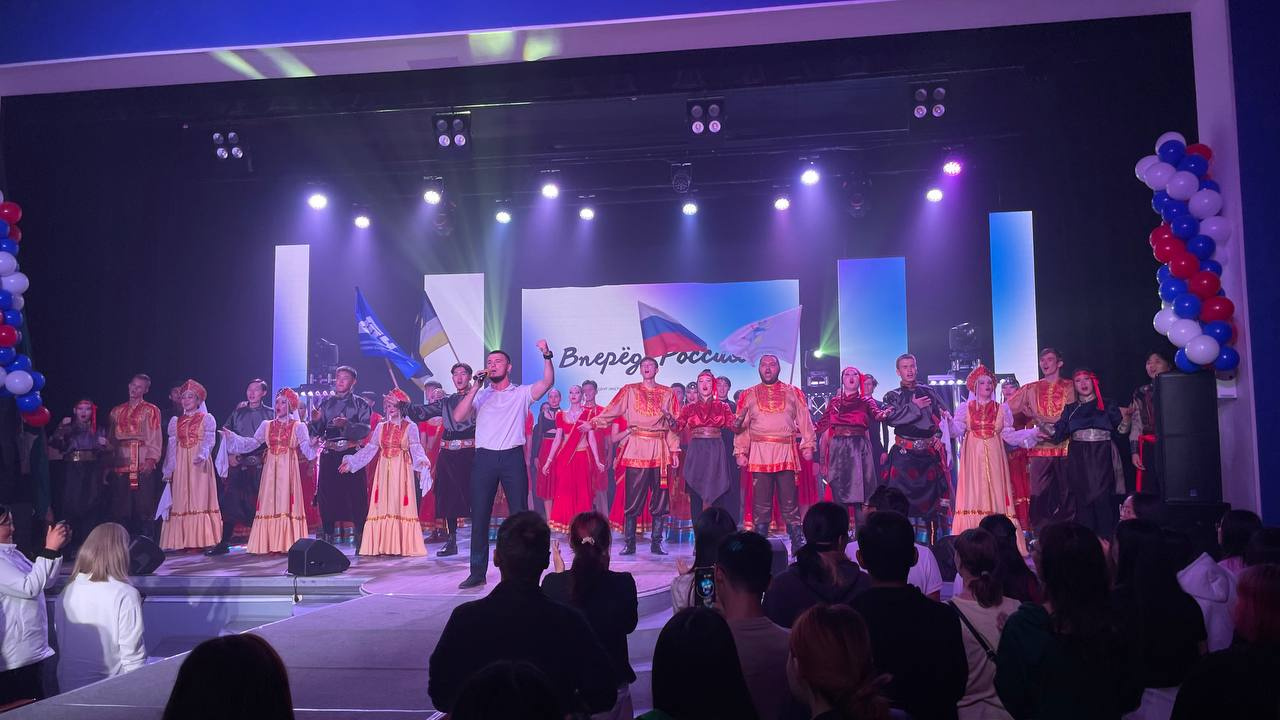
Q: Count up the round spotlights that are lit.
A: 11